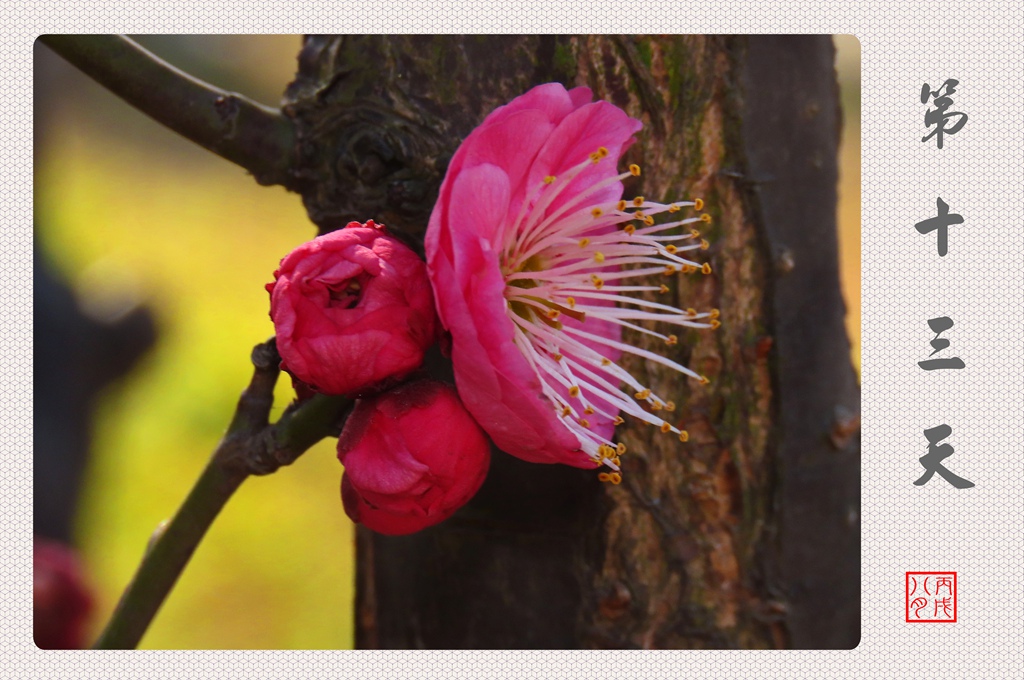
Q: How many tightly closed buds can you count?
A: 2